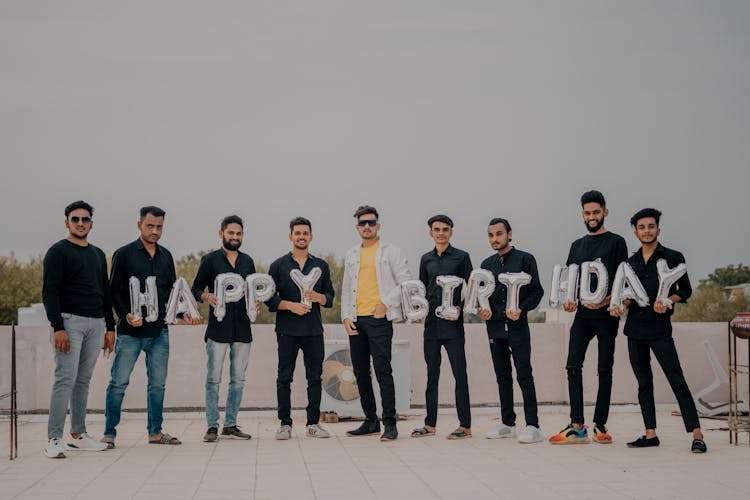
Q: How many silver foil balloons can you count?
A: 13